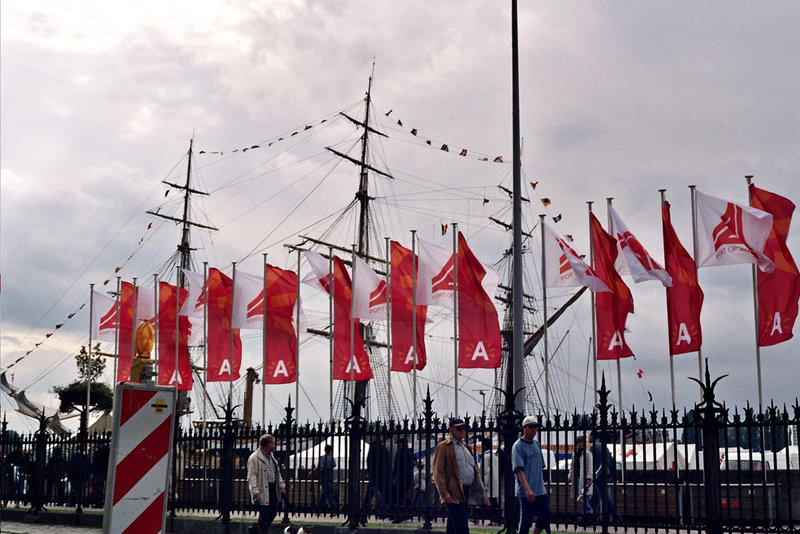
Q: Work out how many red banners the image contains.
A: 10